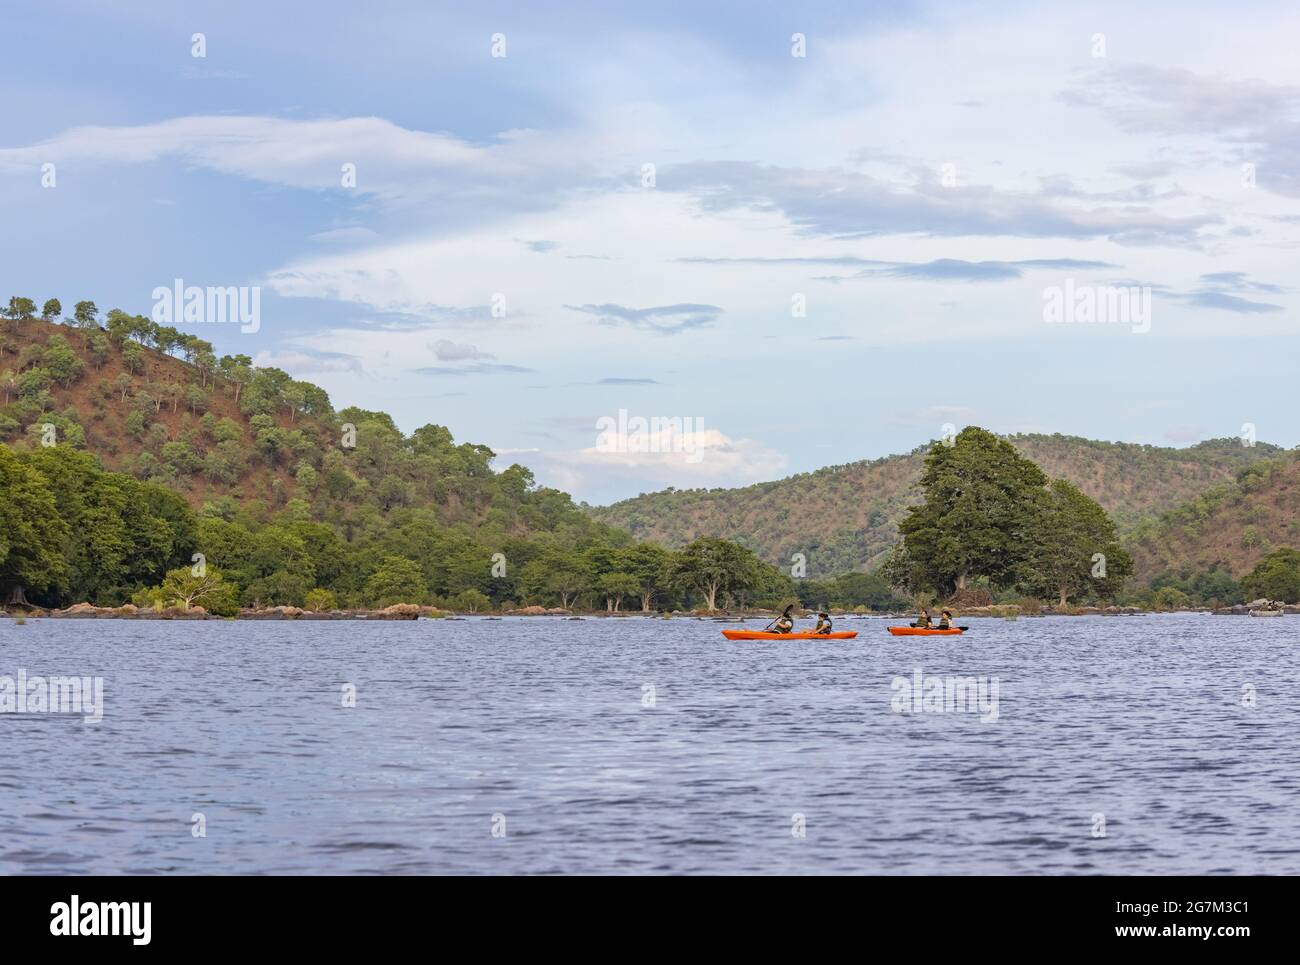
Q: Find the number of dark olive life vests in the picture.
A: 4